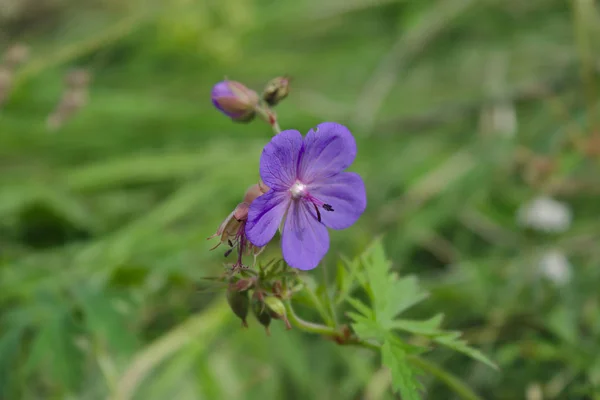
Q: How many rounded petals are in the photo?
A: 5